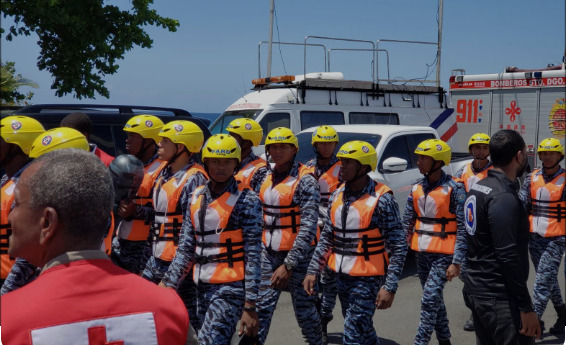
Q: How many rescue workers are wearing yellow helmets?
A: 12